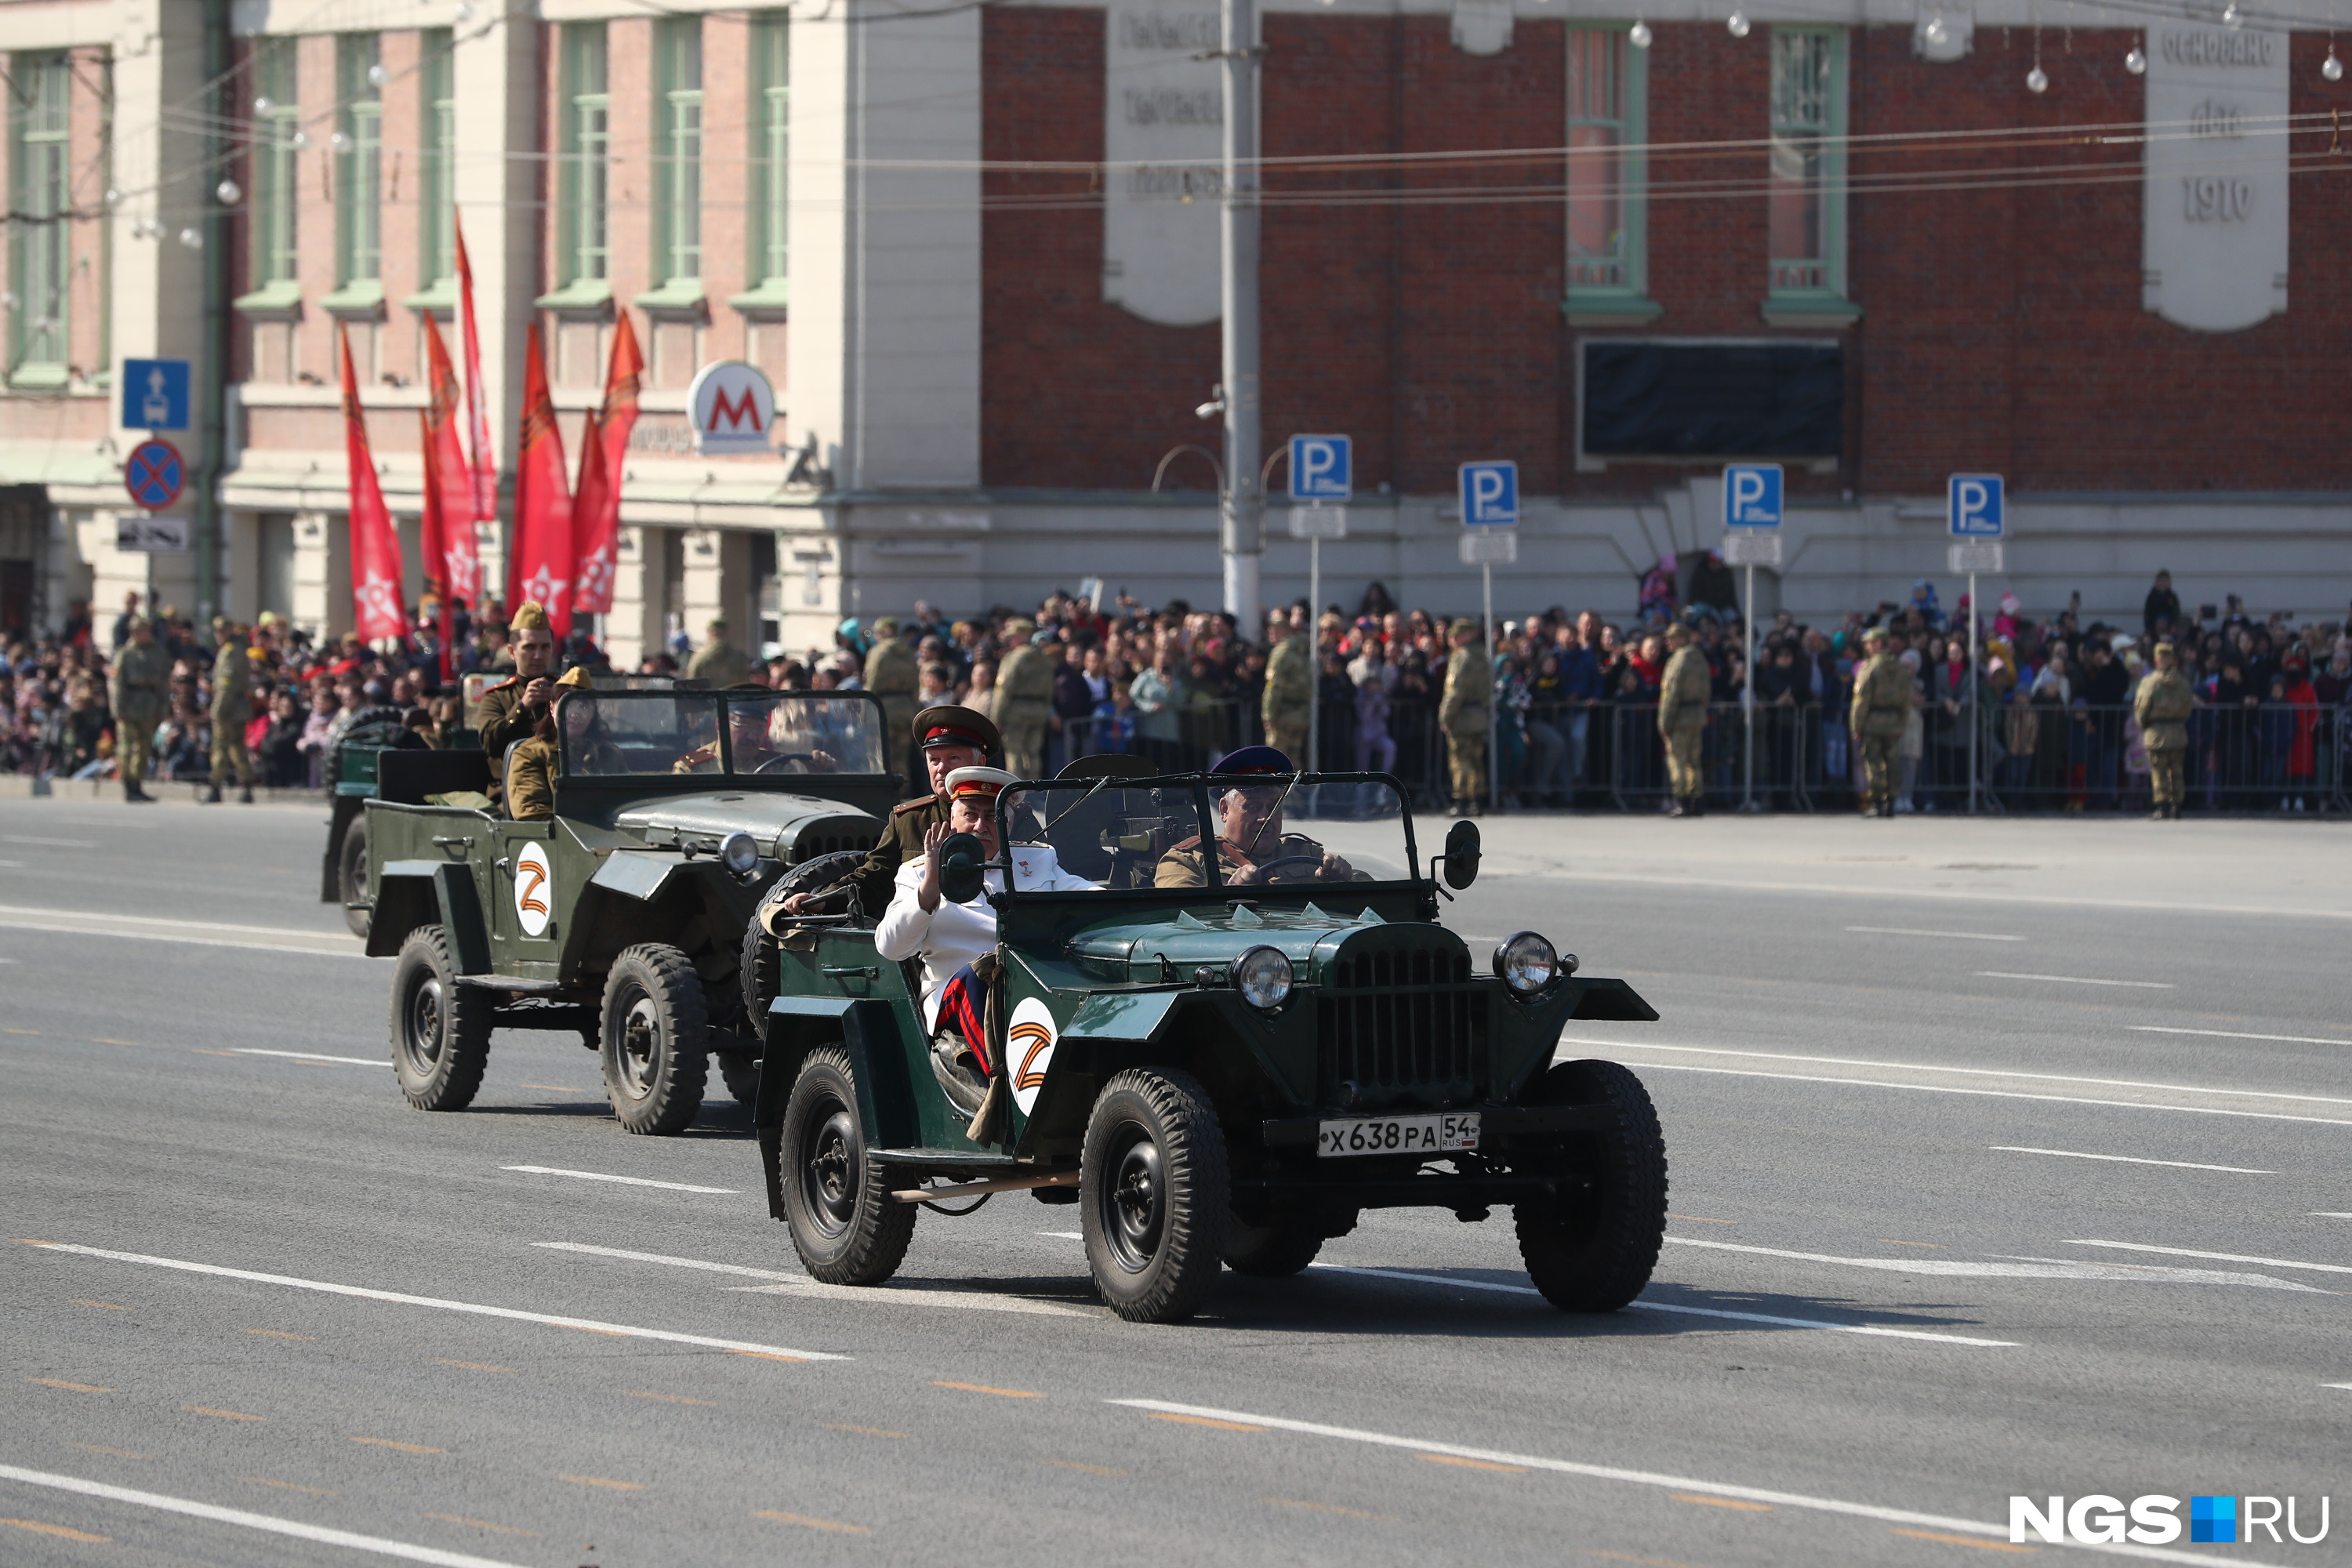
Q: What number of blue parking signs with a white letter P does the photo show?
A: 4